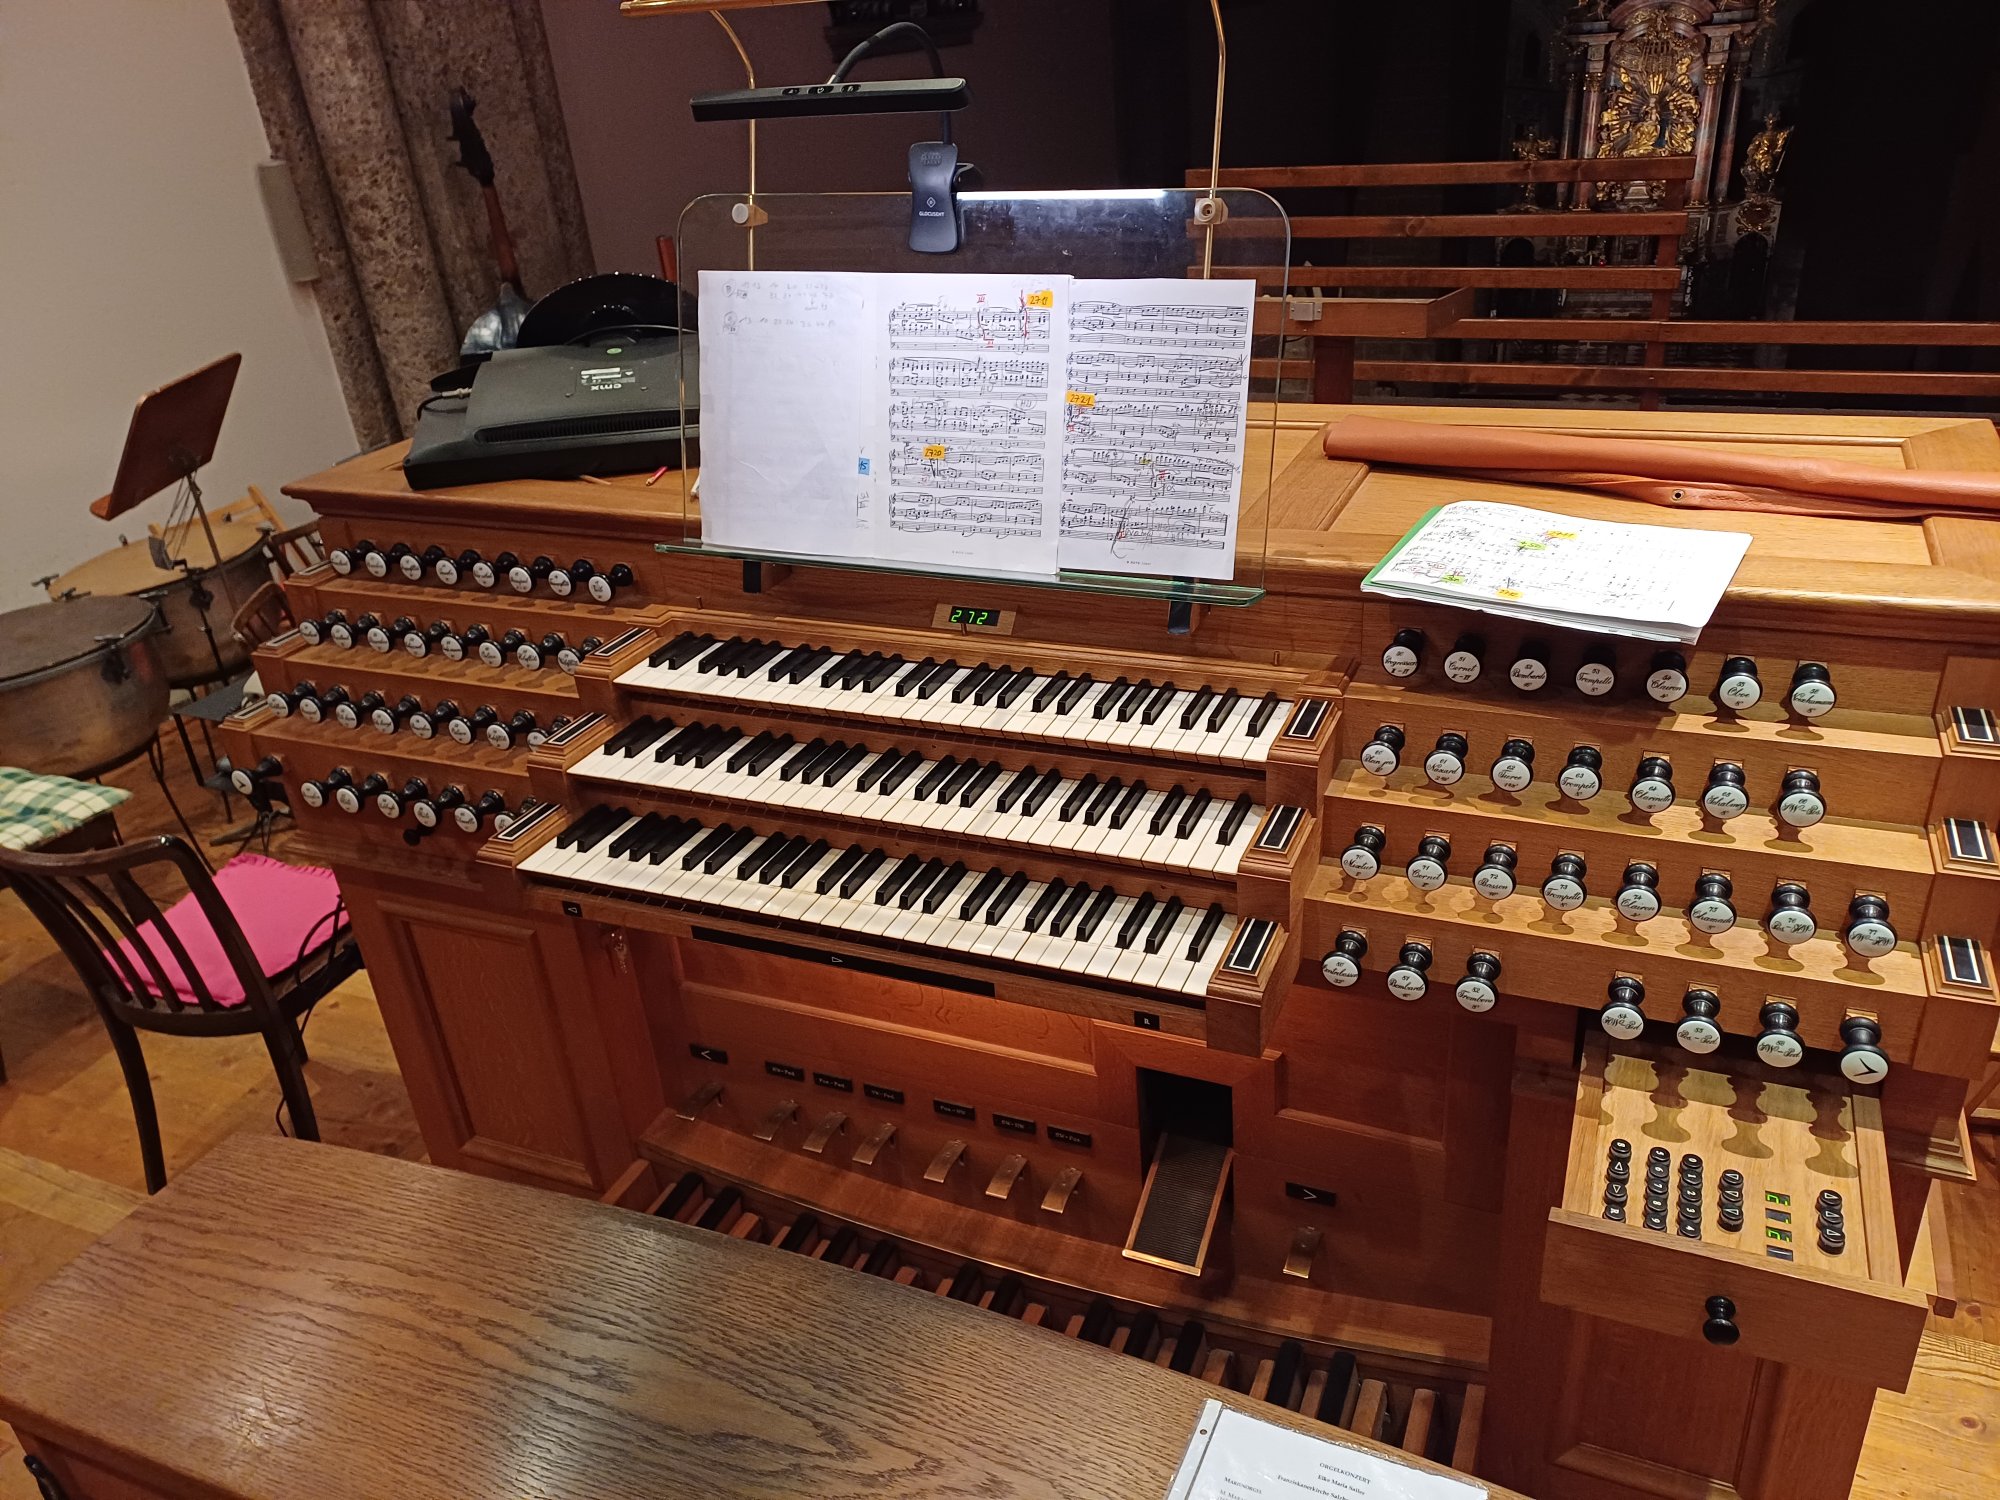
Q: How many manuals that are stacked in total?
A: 3